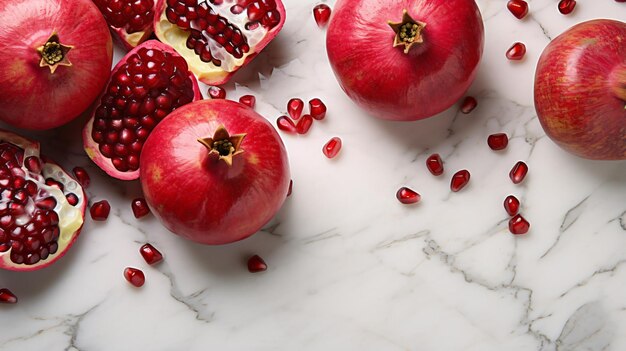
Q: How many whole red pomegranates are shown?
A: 4